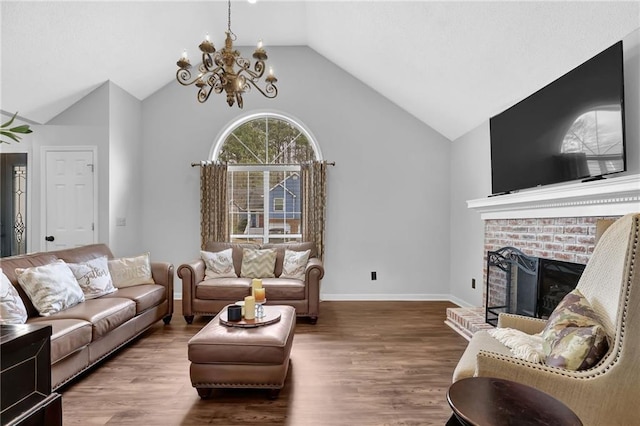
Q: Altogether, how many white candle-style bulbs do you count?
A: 6